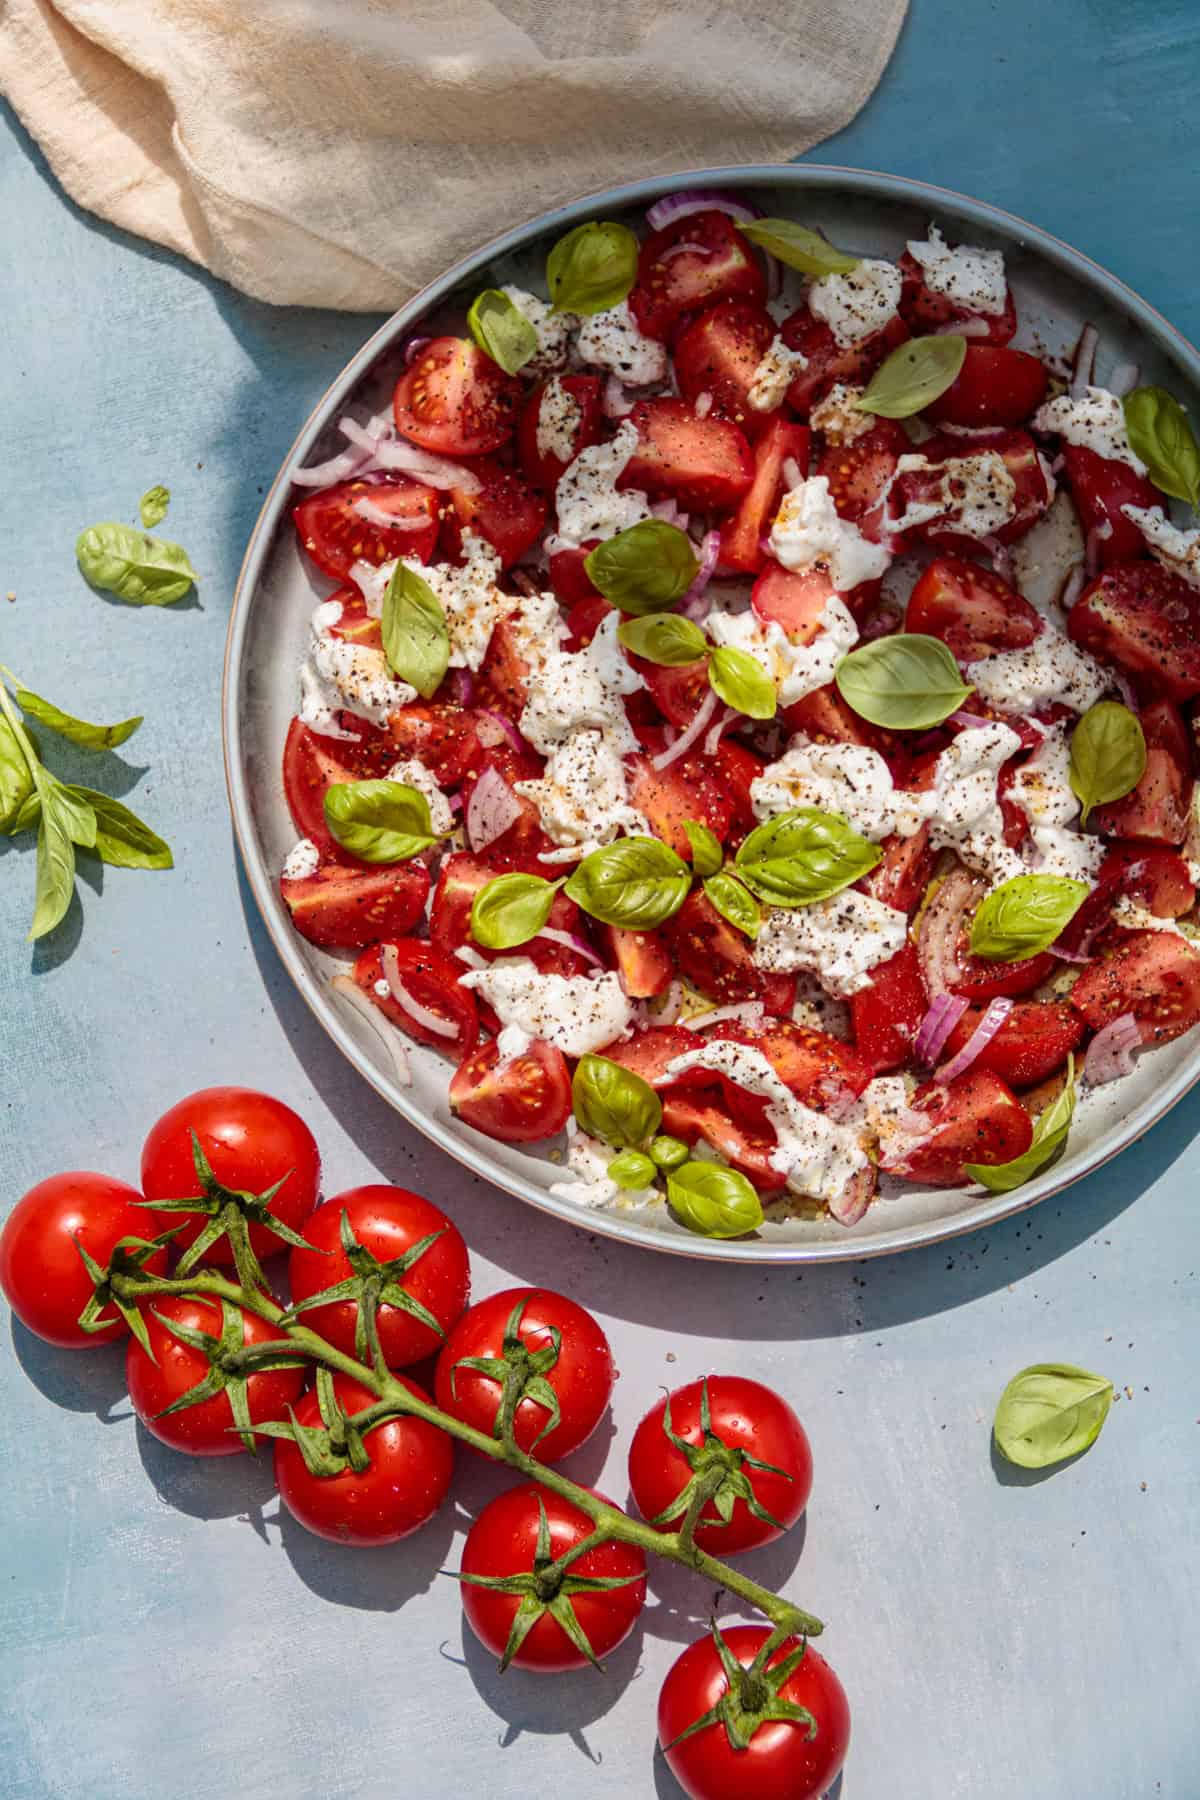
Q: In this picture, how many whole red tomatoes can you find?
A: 9